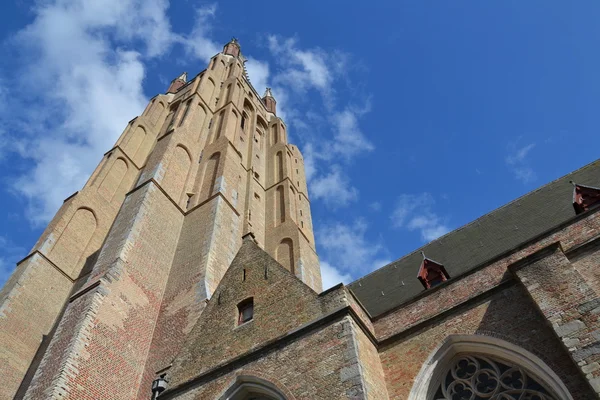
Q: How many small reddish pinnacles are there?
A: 3